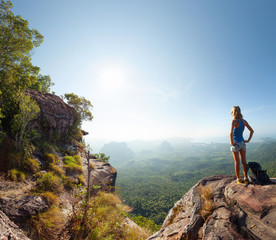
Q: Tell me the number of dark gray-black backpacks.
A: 1